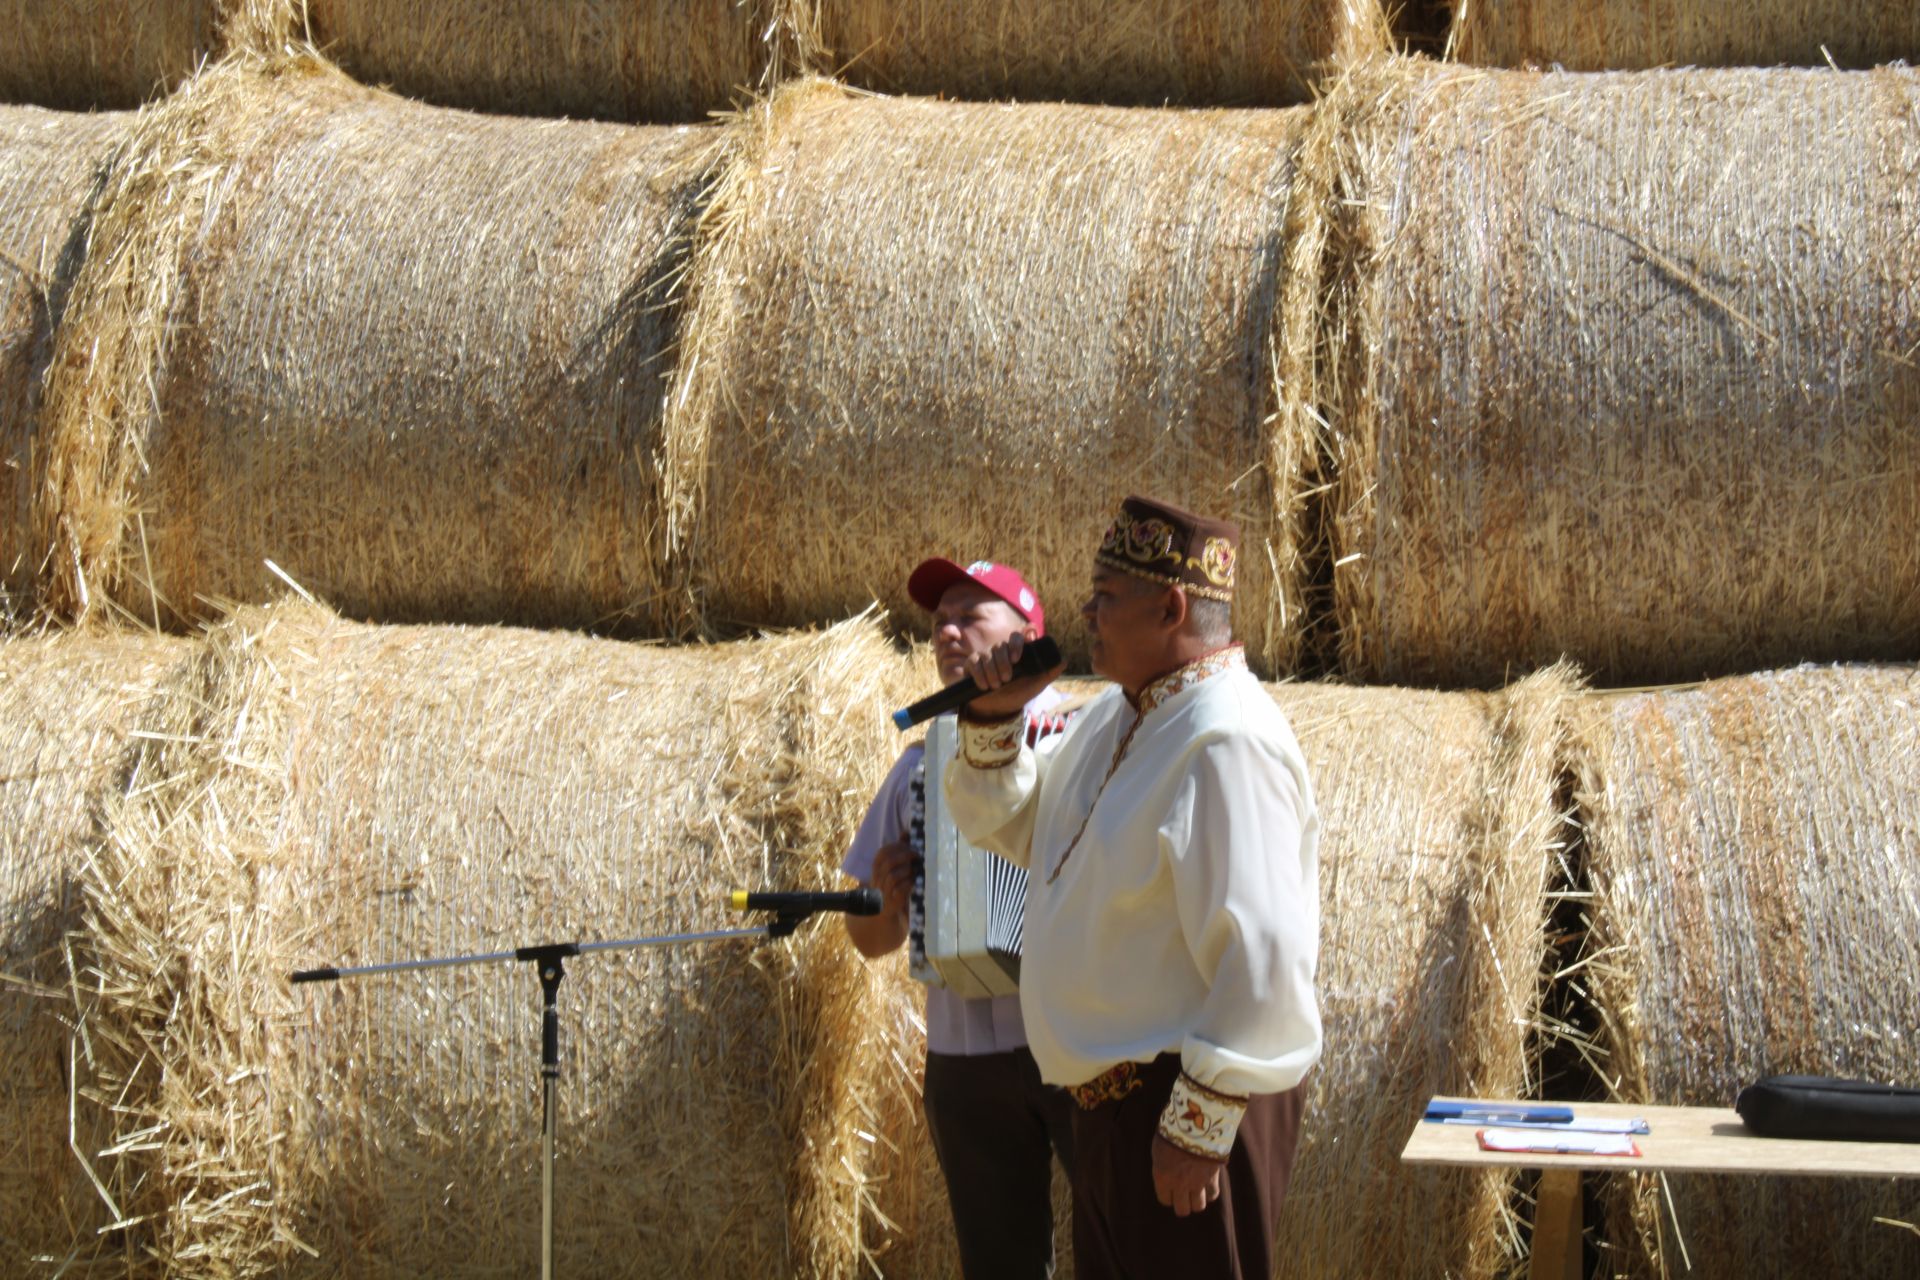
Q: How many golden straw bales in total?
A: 12